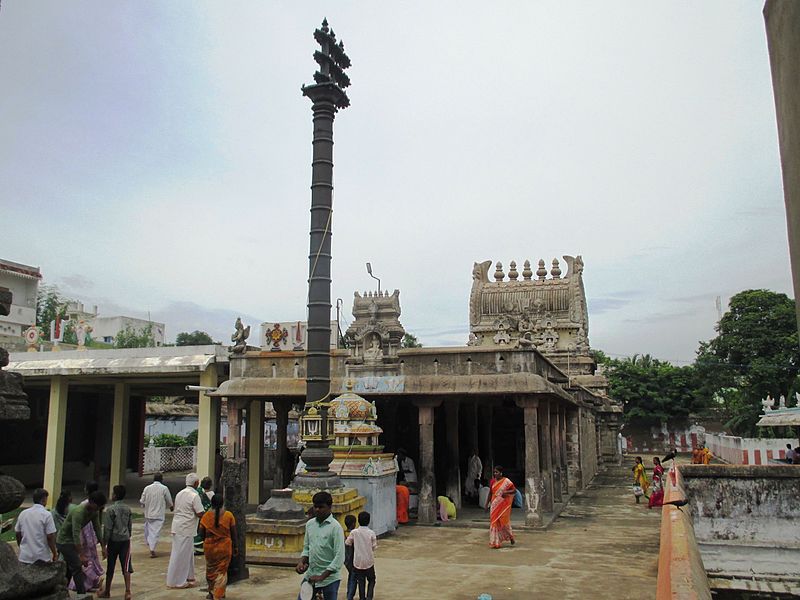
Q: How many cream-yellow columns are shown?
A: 4